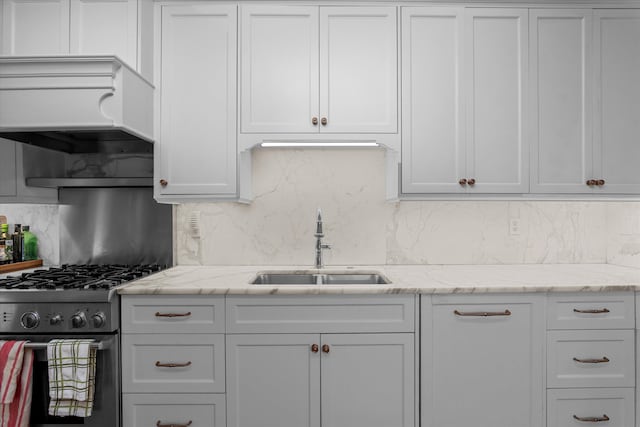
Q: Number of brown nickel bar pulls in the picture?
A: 7